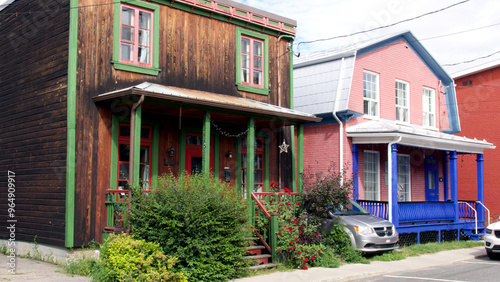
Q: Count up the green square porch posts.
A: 4